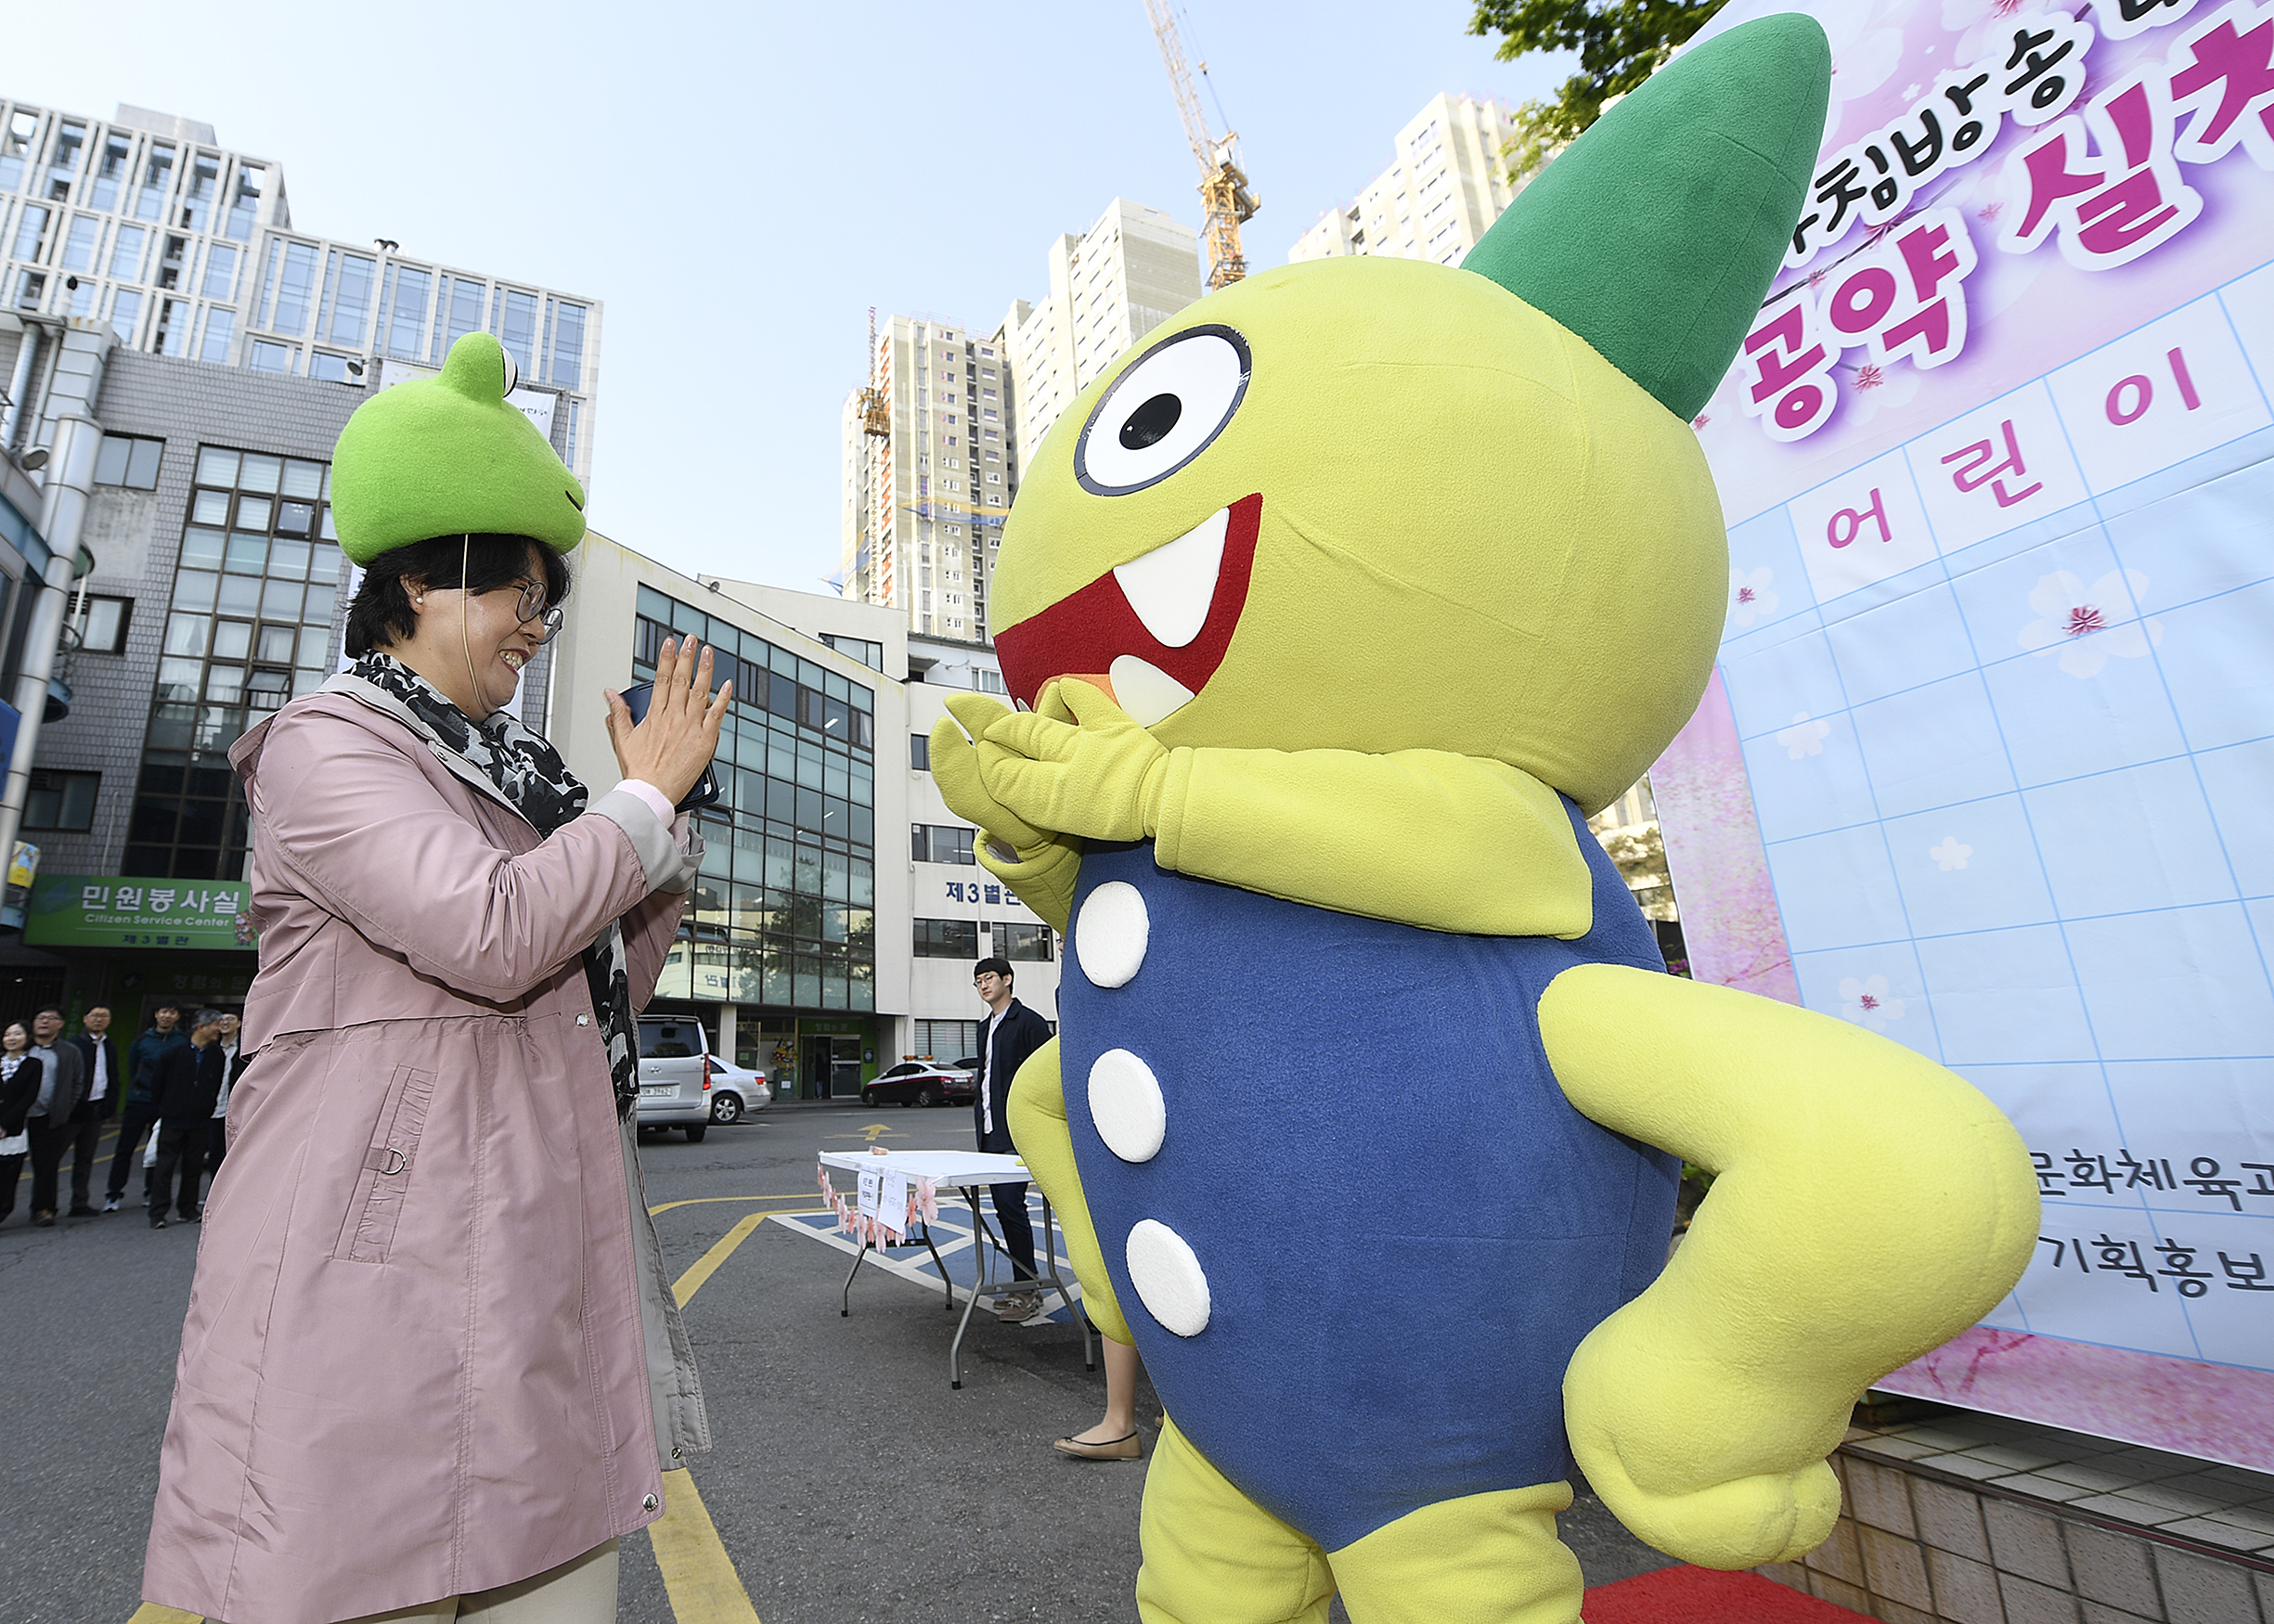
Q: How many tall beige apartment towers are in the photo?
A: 3